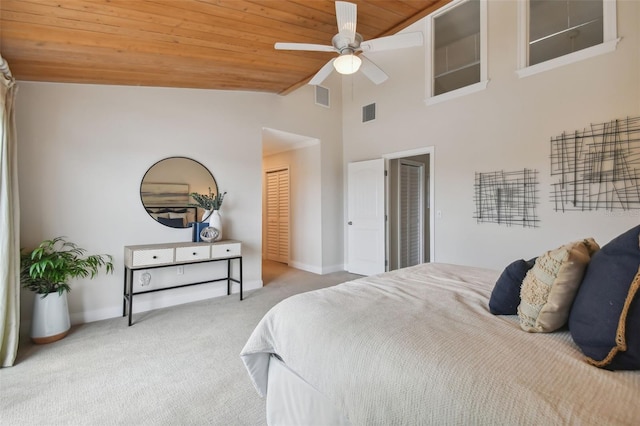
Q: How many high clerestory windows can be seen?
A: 2